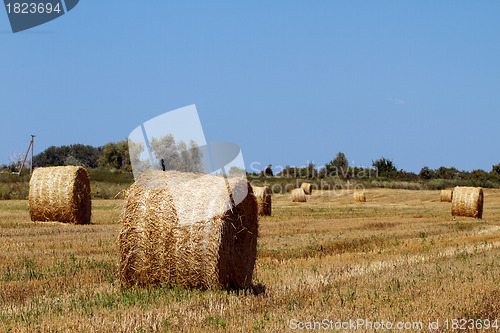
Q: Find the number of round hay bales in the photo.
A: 8